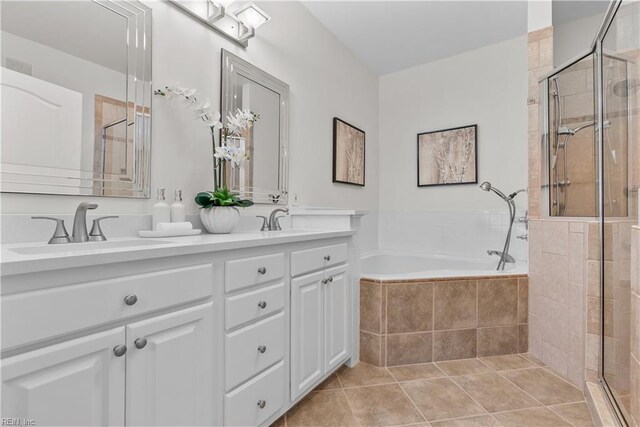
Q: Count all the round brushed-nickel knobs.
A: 10